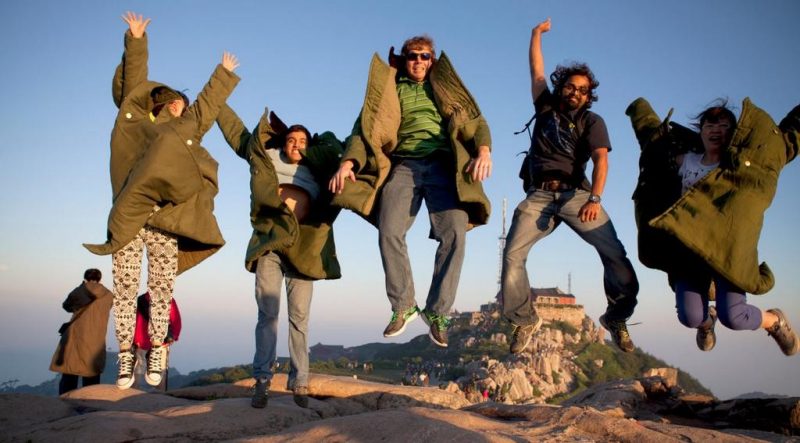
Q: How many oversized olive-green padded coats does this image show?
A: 4